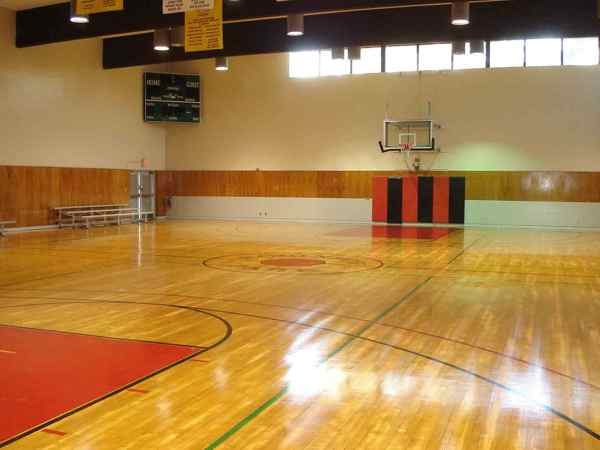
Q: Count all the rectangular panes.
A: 9